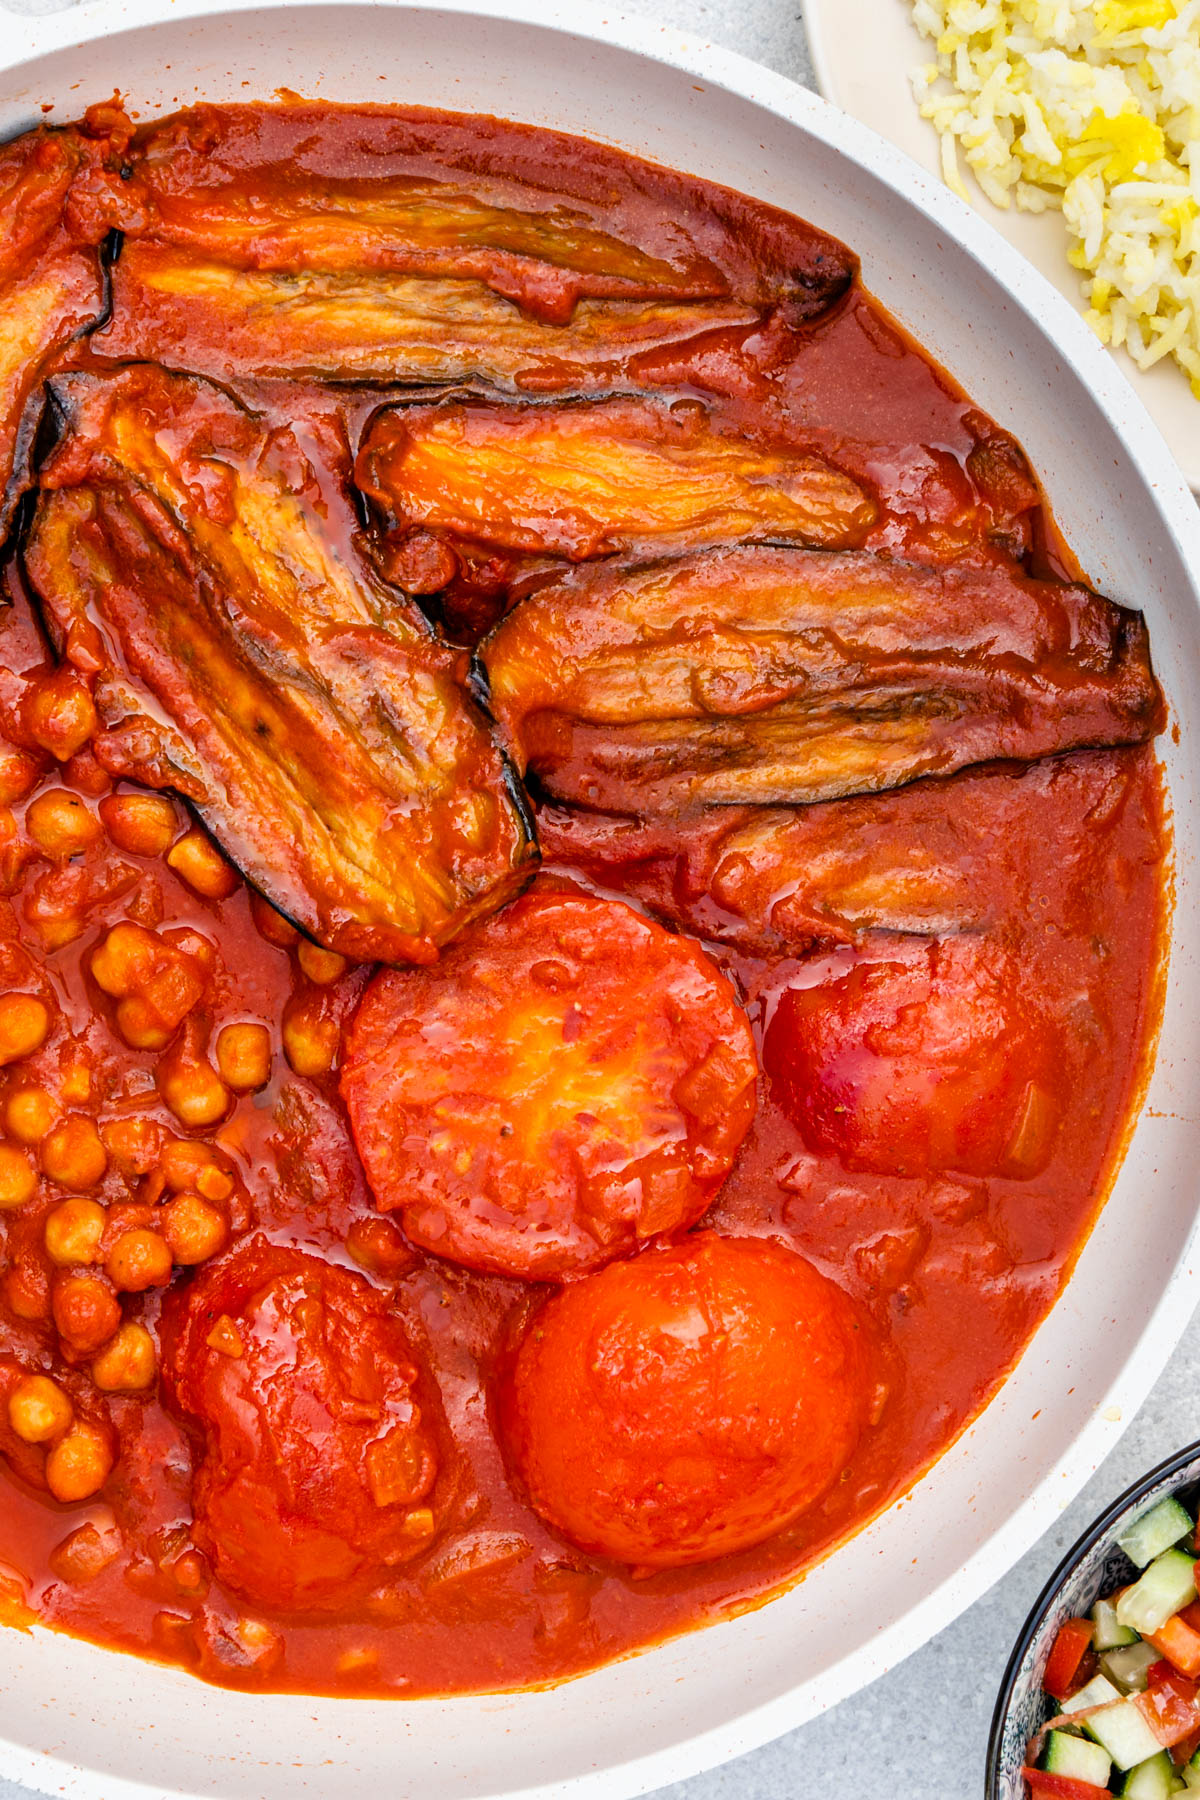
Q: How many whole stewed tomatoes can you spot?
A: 4